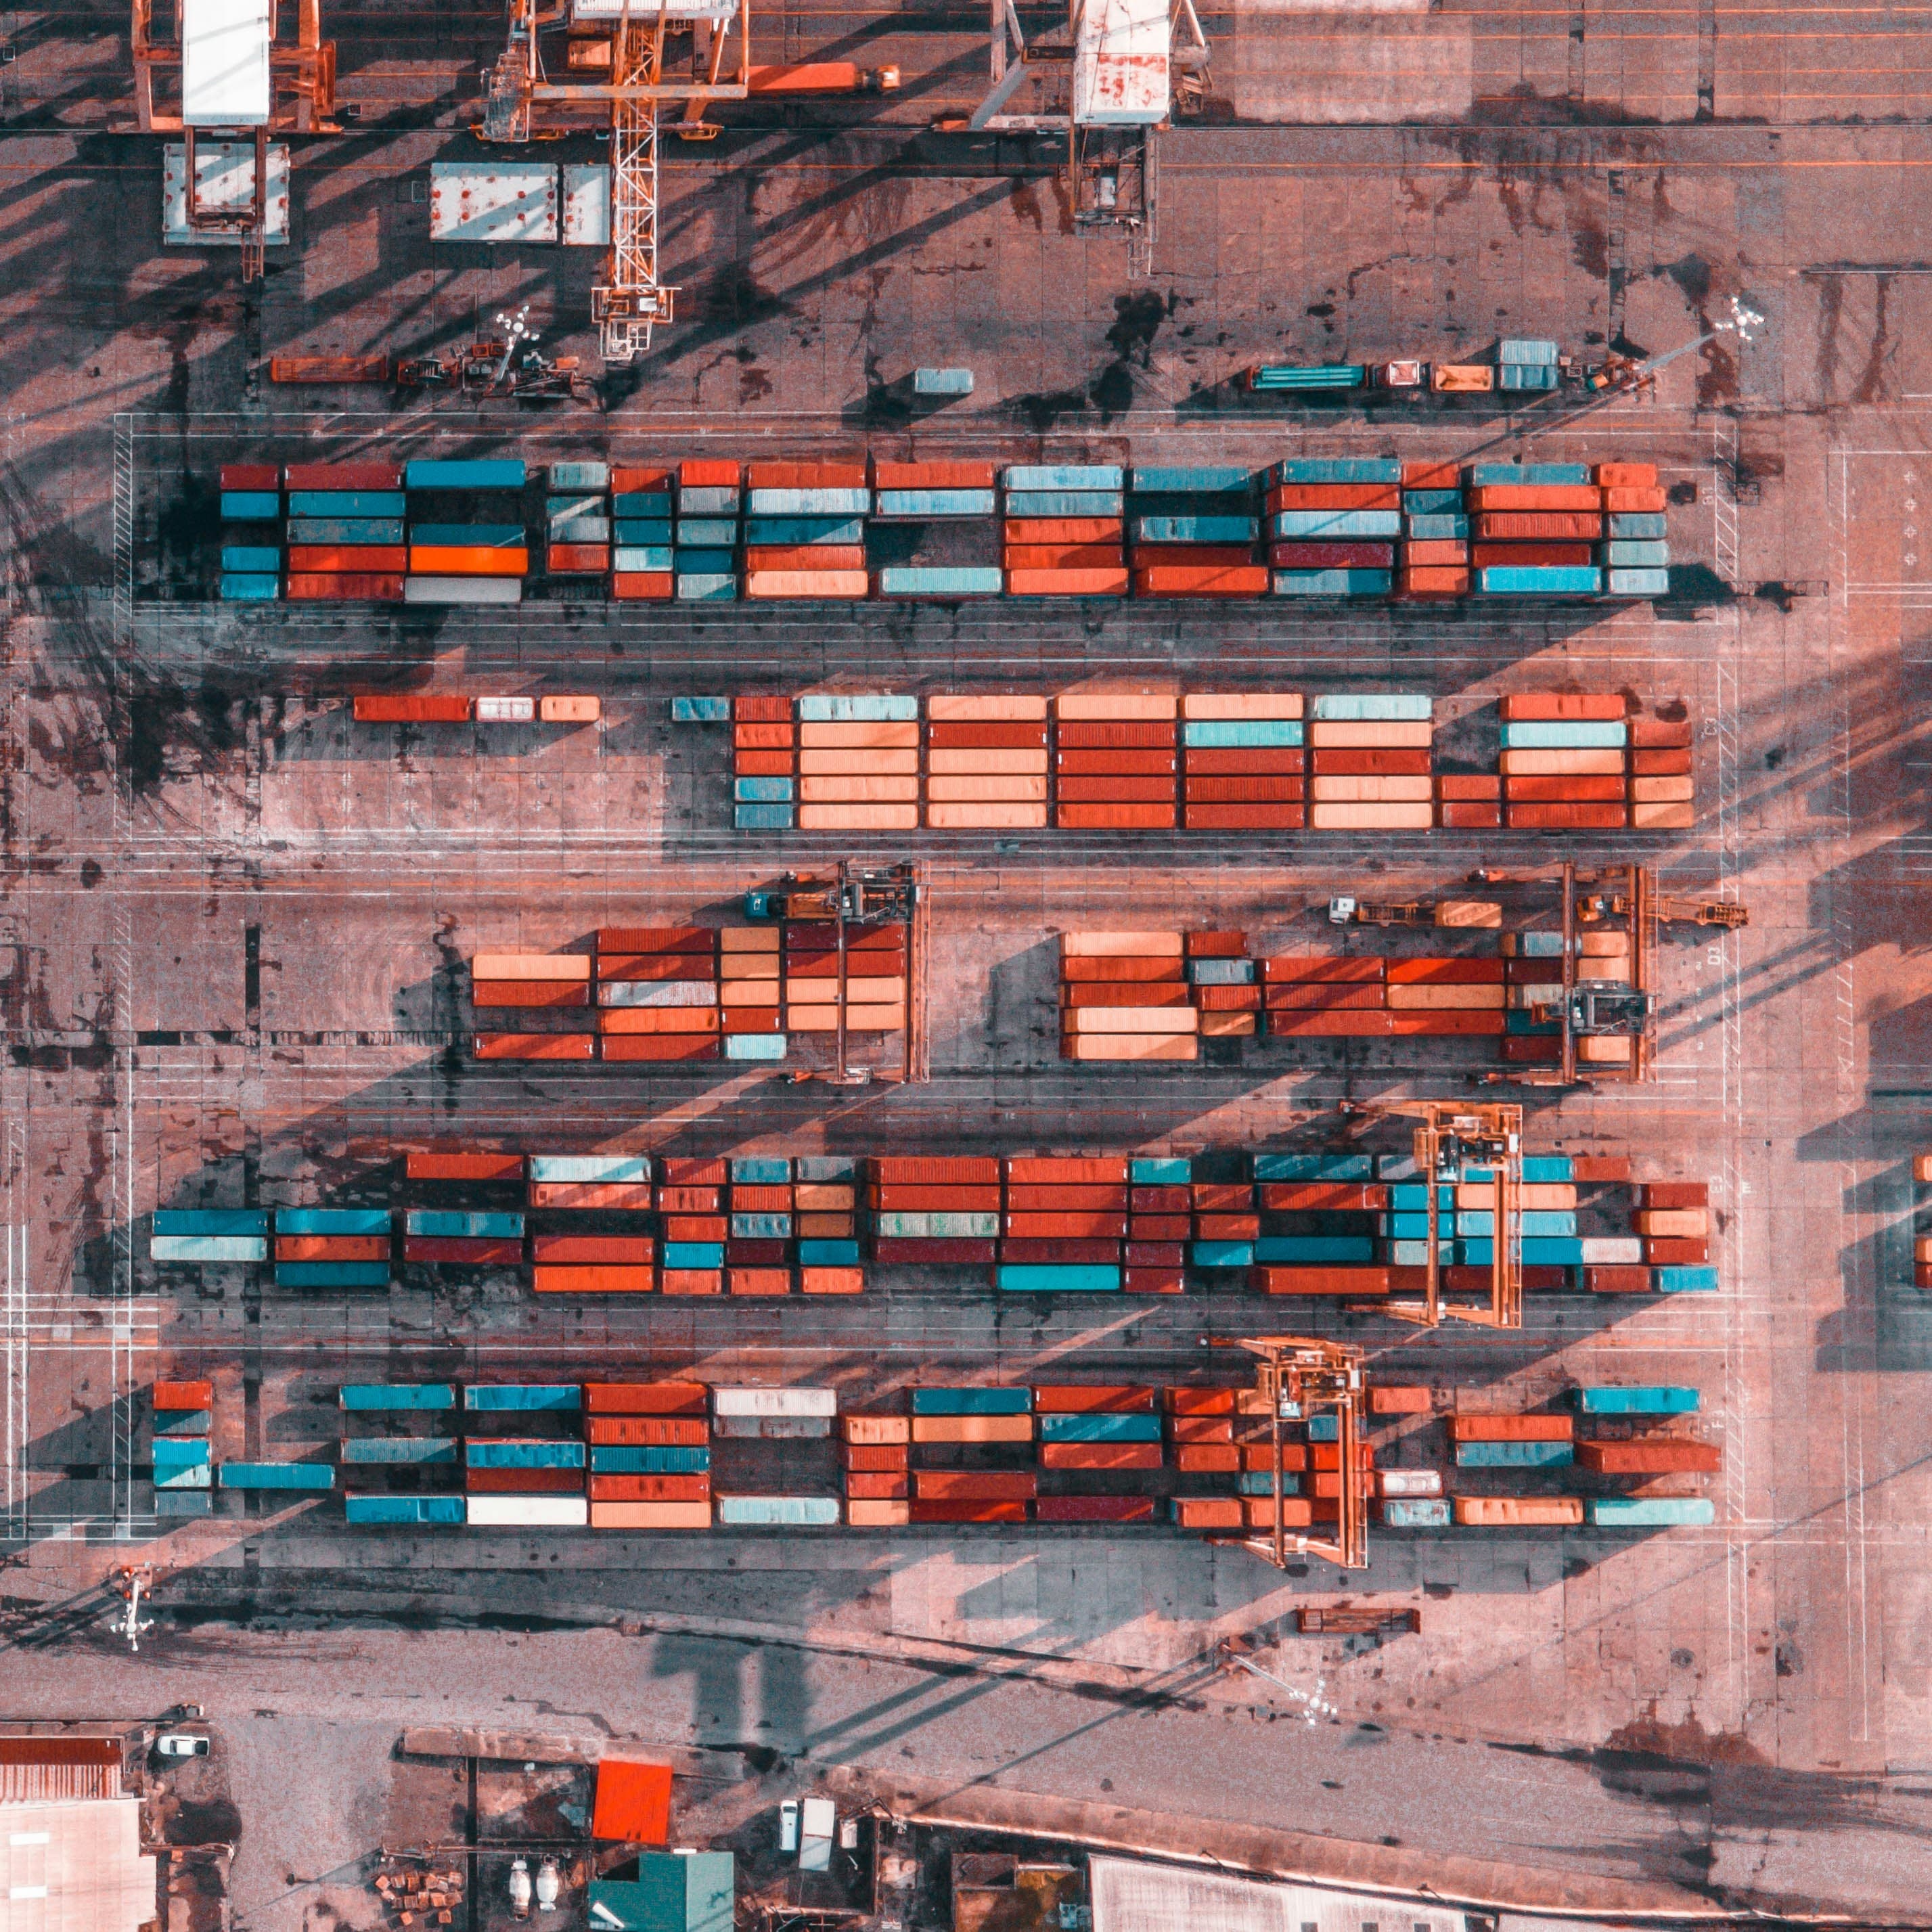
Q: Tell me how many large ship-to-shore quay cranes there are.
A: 3